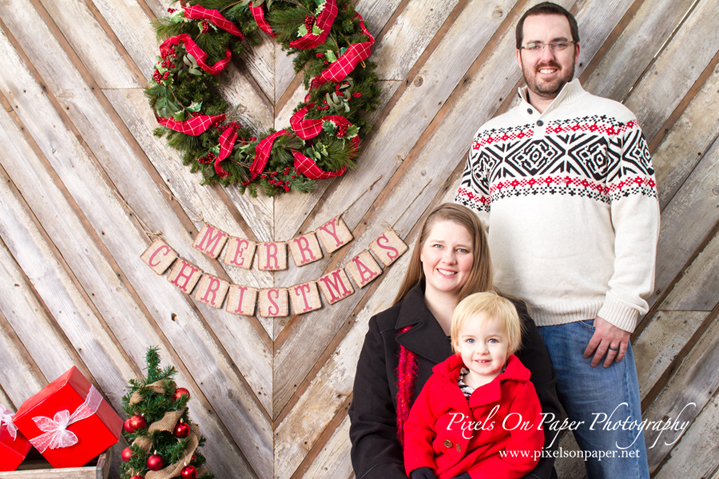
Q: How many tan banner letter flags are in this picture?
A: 14